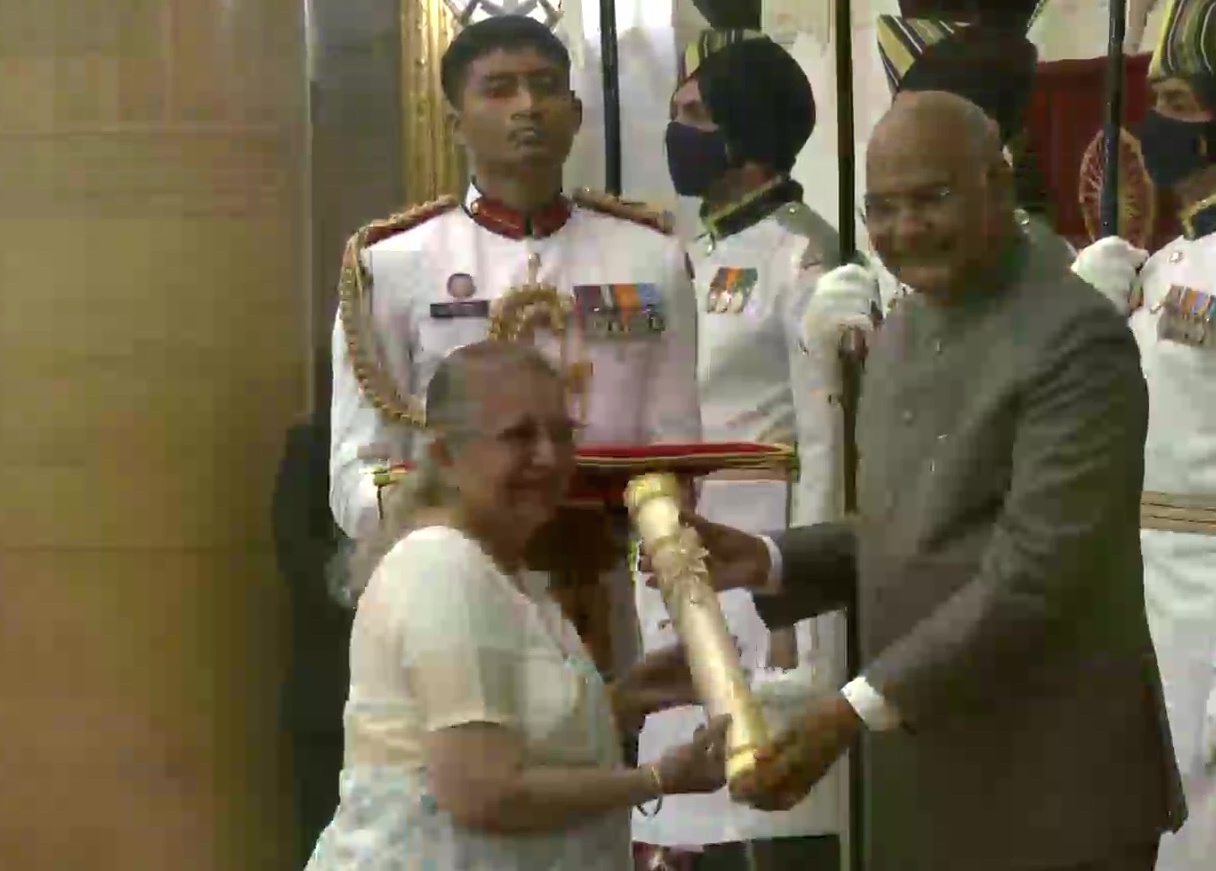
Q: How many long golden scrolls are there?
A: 1